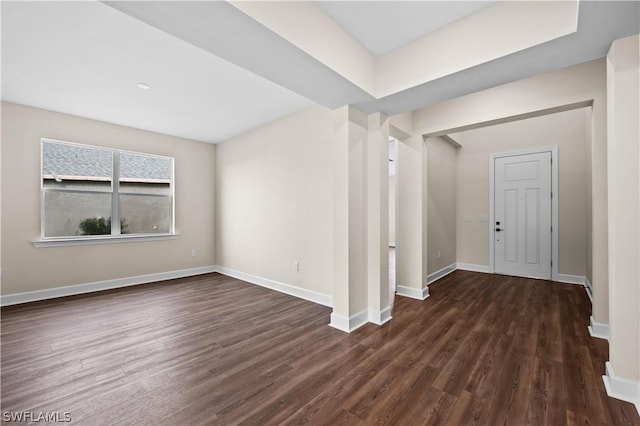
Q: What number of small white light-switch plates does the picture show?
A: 2